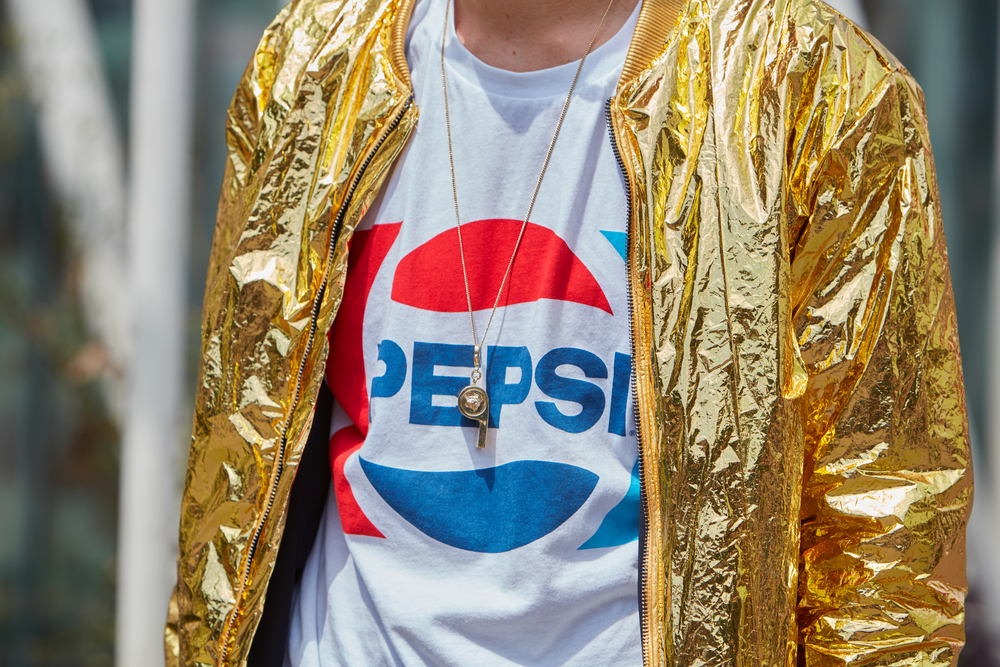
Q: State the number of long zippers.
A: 2